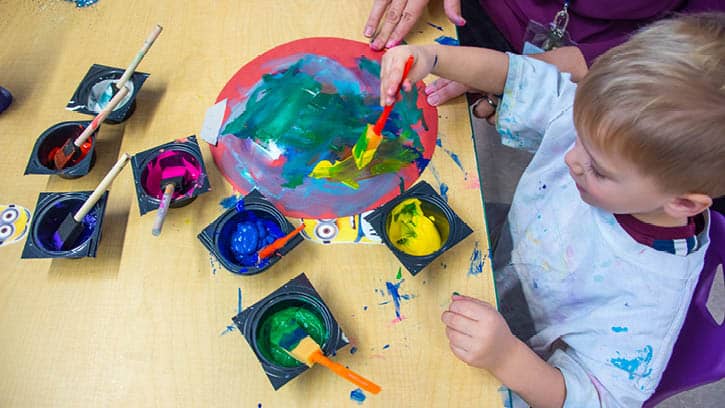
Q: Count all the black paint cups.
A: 7